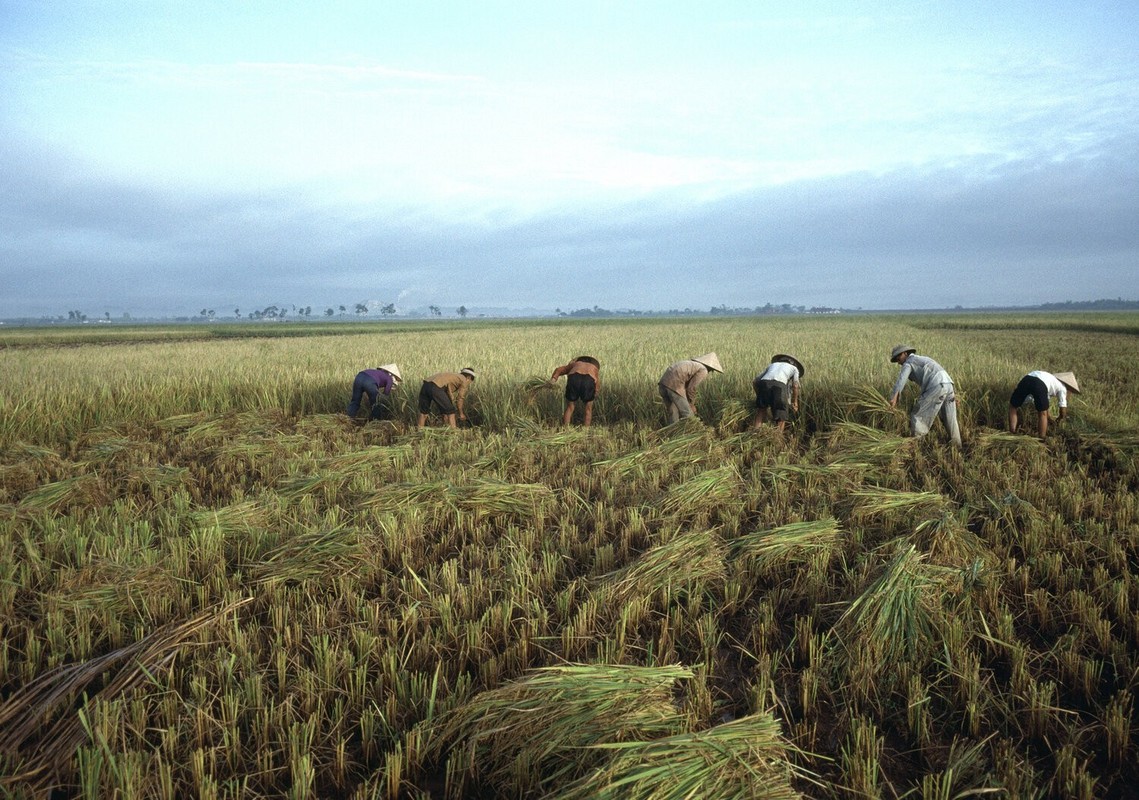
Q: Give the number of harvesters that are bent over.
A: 7